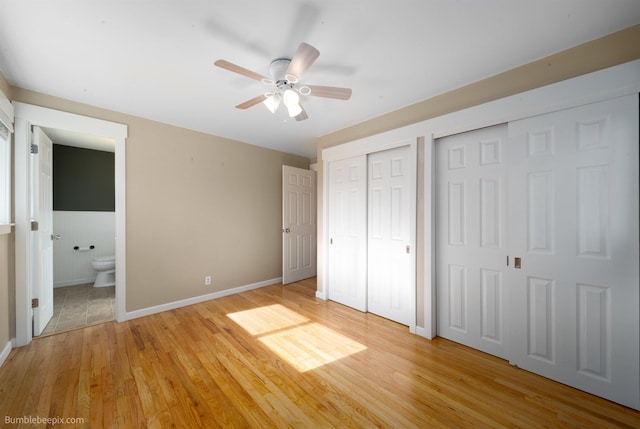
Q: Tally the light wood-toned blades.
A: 5